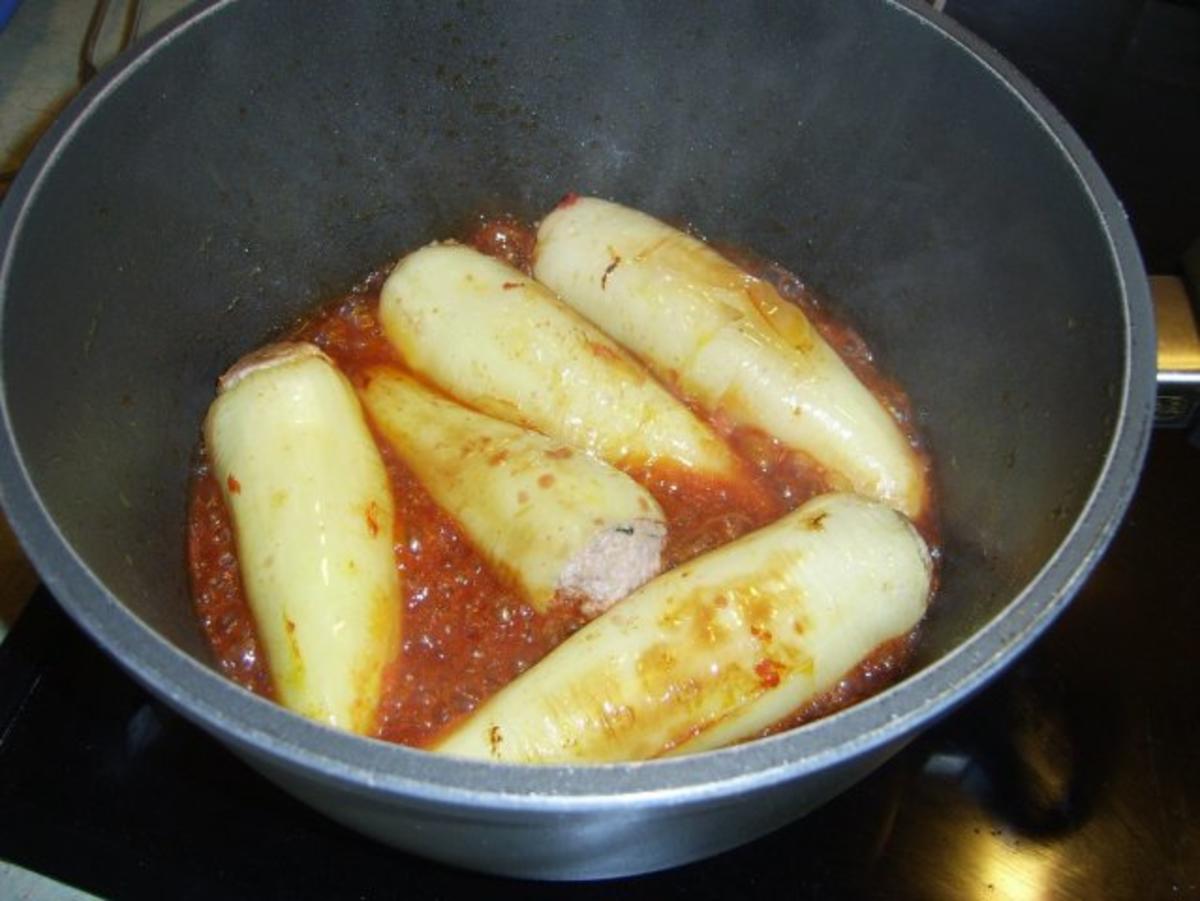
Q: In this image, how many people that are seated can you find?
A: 0